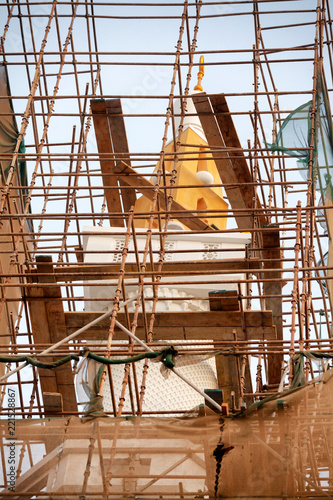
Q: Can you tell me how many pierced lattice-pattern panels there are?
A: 3